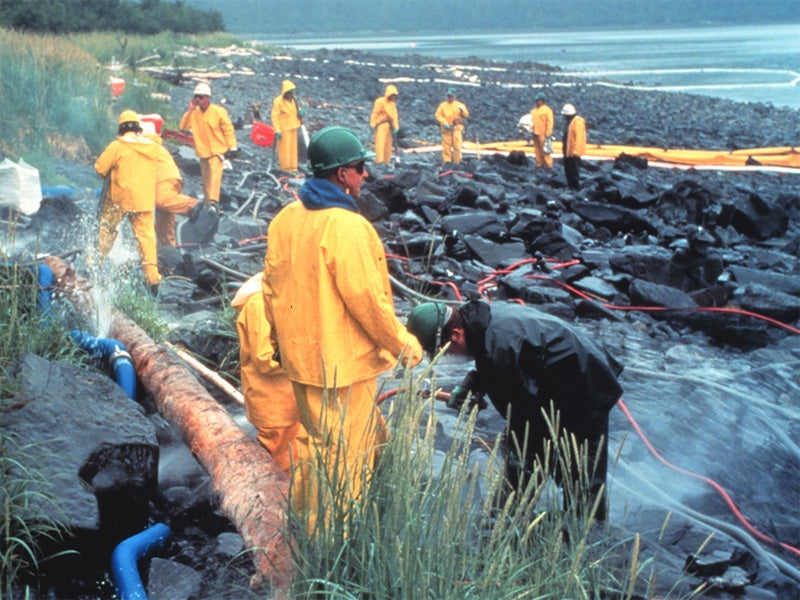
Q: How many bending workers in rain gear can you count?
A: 1